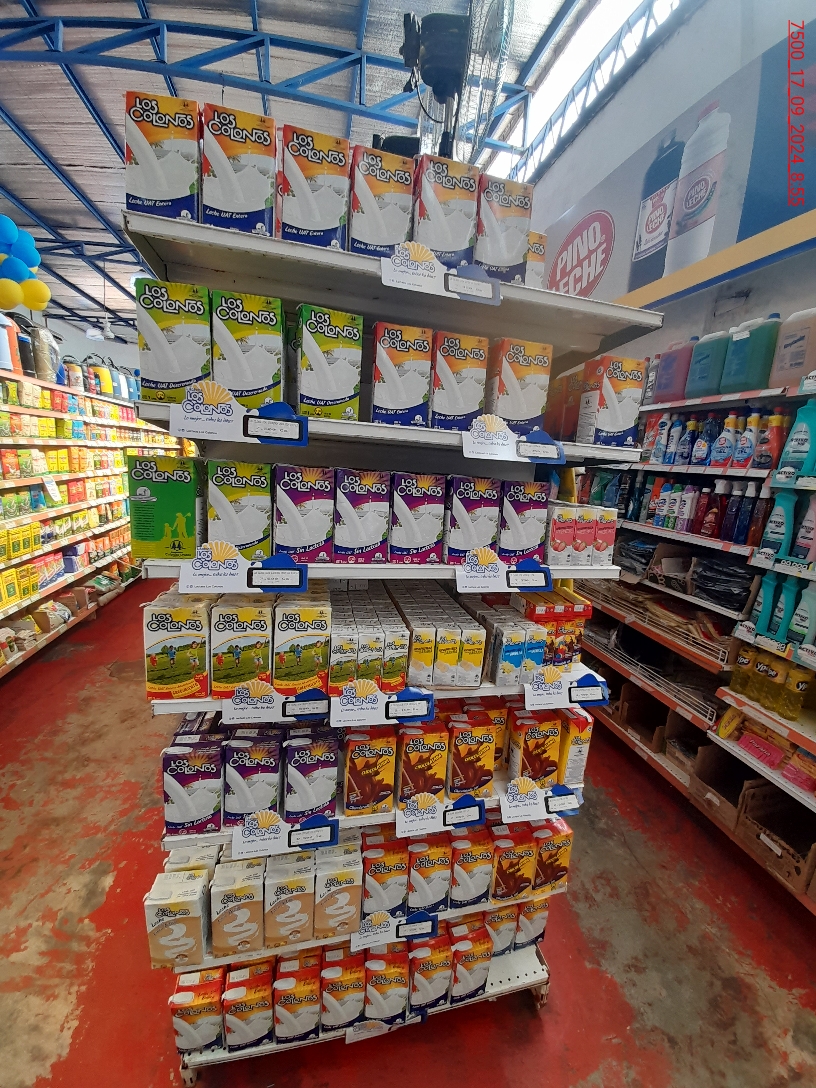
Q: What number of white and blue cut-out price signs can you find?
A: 13